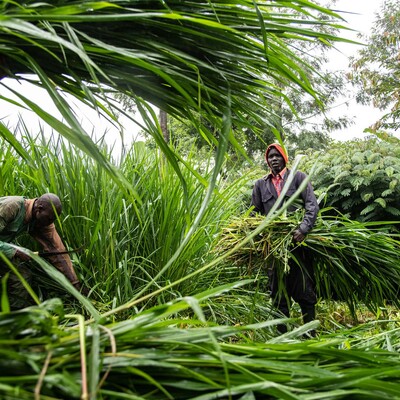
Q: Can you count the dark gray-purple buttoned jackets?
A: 1